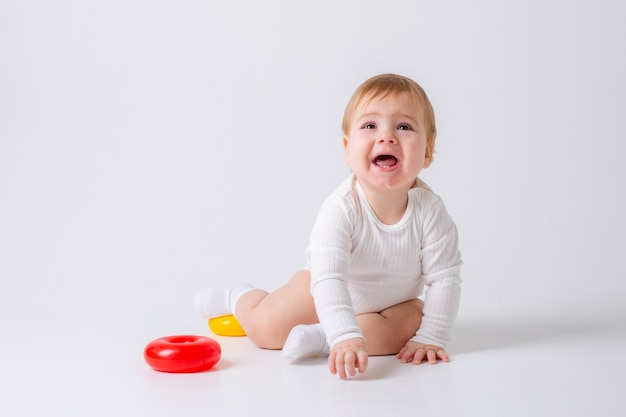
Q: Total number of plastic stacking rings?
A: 2